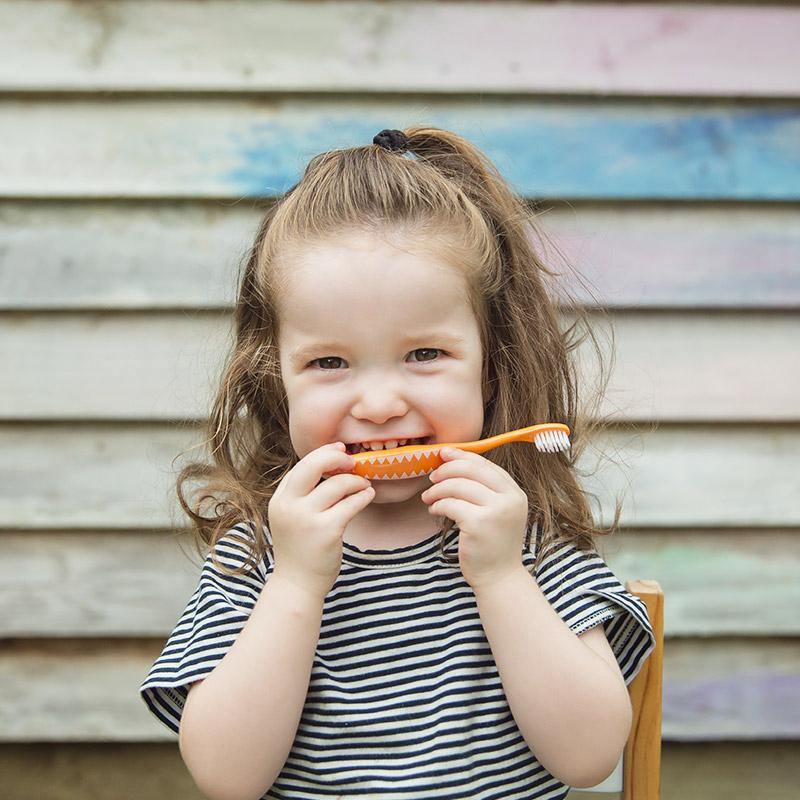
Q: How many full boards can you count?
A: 7